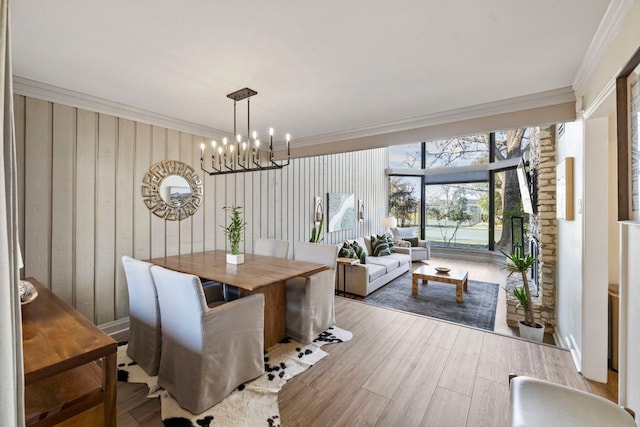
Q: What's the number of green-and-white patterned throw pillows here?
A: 4